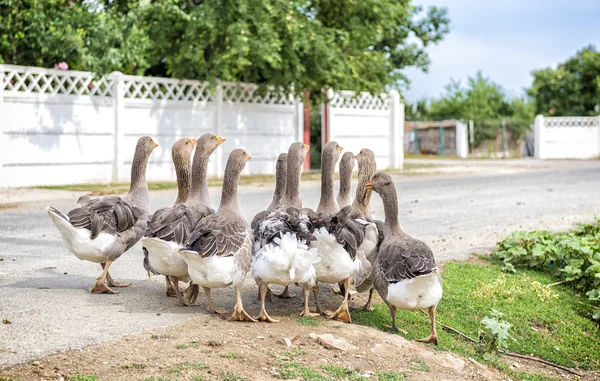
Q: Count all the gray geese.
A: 10